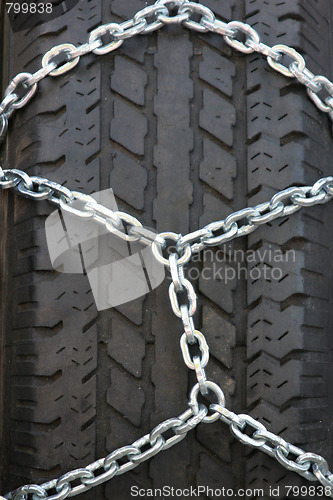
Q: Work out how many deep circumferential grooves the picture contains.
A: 4